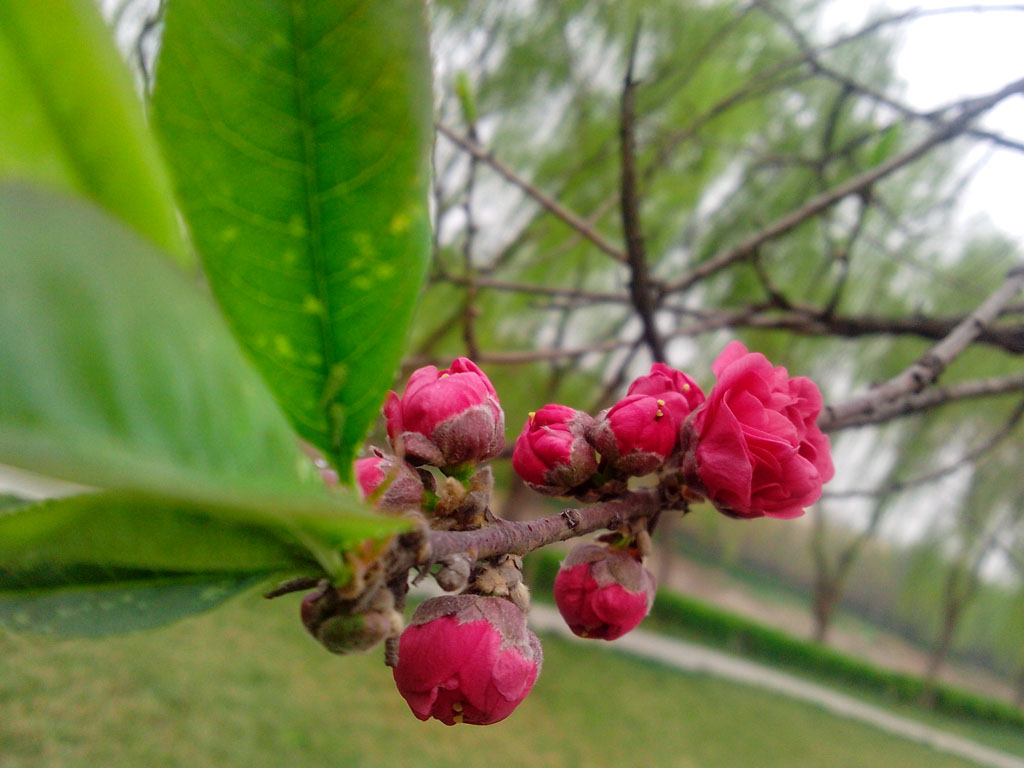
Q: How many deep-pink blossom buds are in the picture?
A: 7